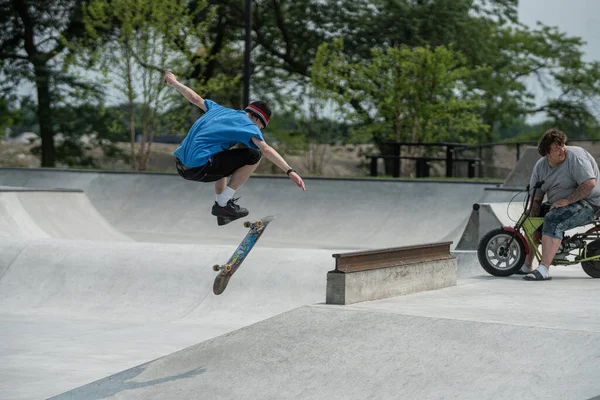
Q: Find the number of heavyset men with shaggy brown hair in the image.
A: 1